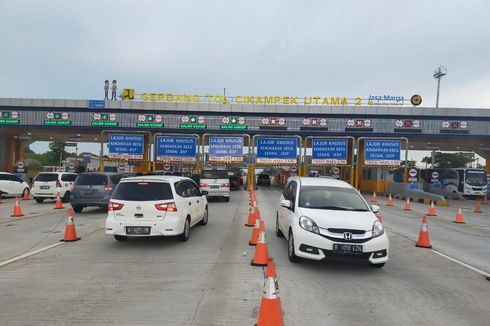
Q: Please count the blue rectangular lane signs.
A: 6